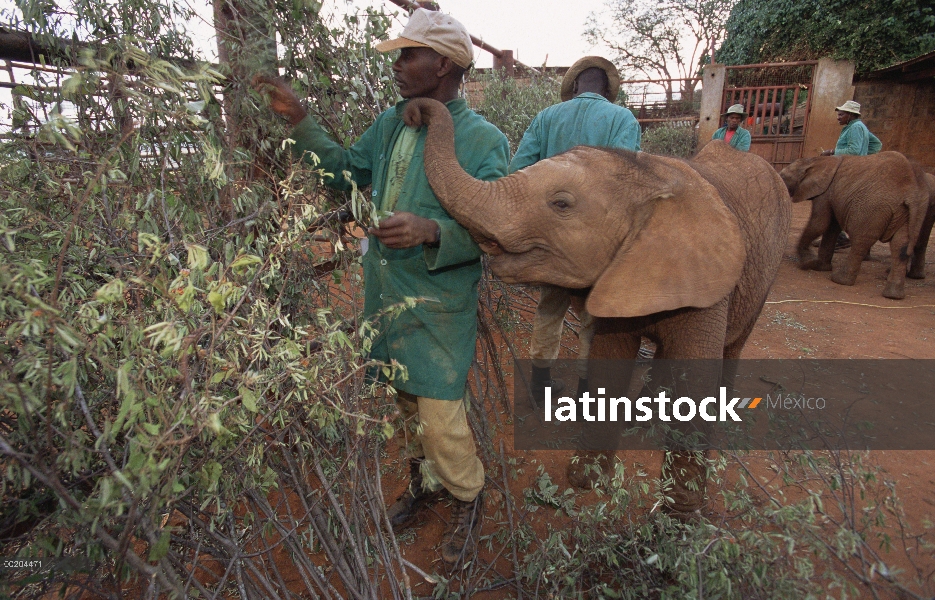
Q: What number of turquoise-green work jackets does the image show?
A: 4